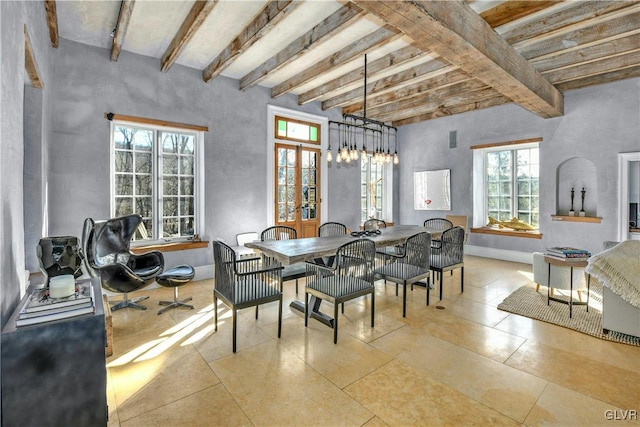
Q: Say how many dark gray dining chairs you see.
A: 8